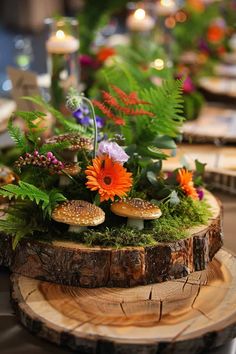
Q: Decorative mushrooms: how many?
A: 4